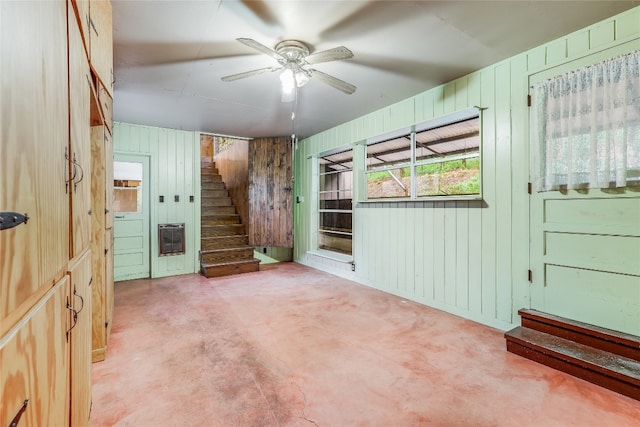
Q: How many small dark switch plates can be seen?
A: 3